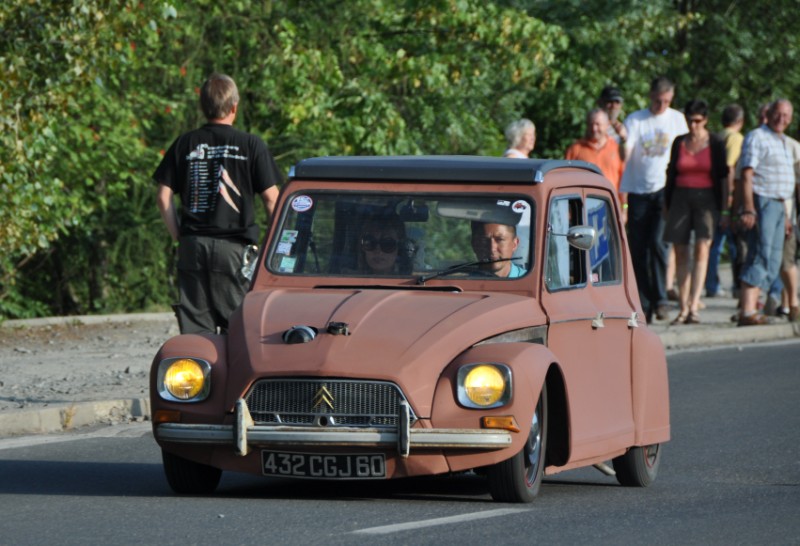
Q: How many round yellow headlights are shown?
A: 2